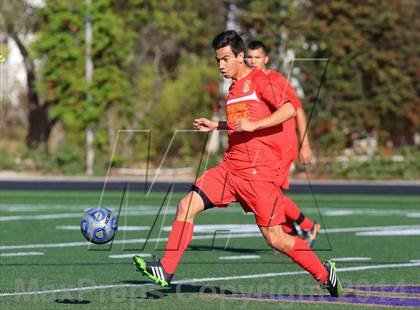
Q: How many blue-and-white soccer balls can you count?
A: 1